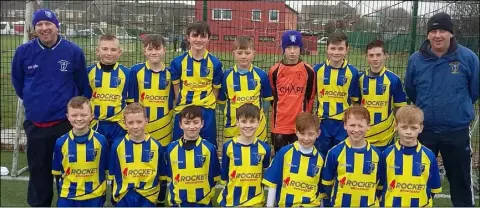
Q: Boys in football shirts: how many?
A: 14